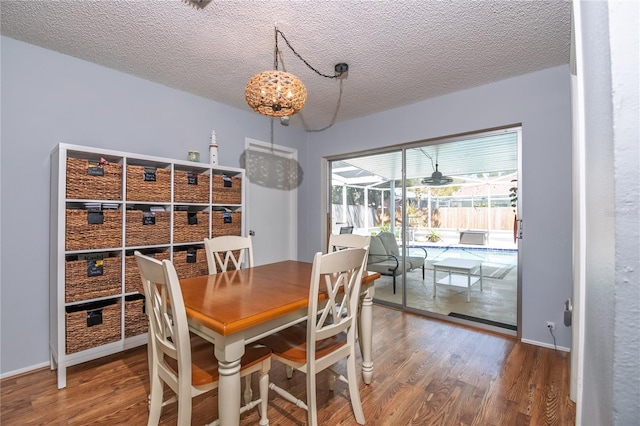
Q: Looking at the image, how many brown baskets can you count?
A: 14